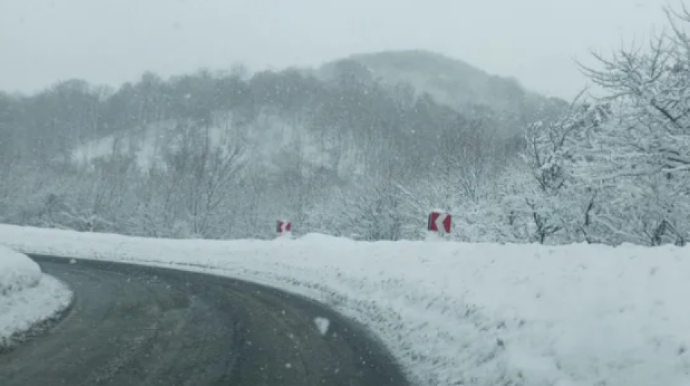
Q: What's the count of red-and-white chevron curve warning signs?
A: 2